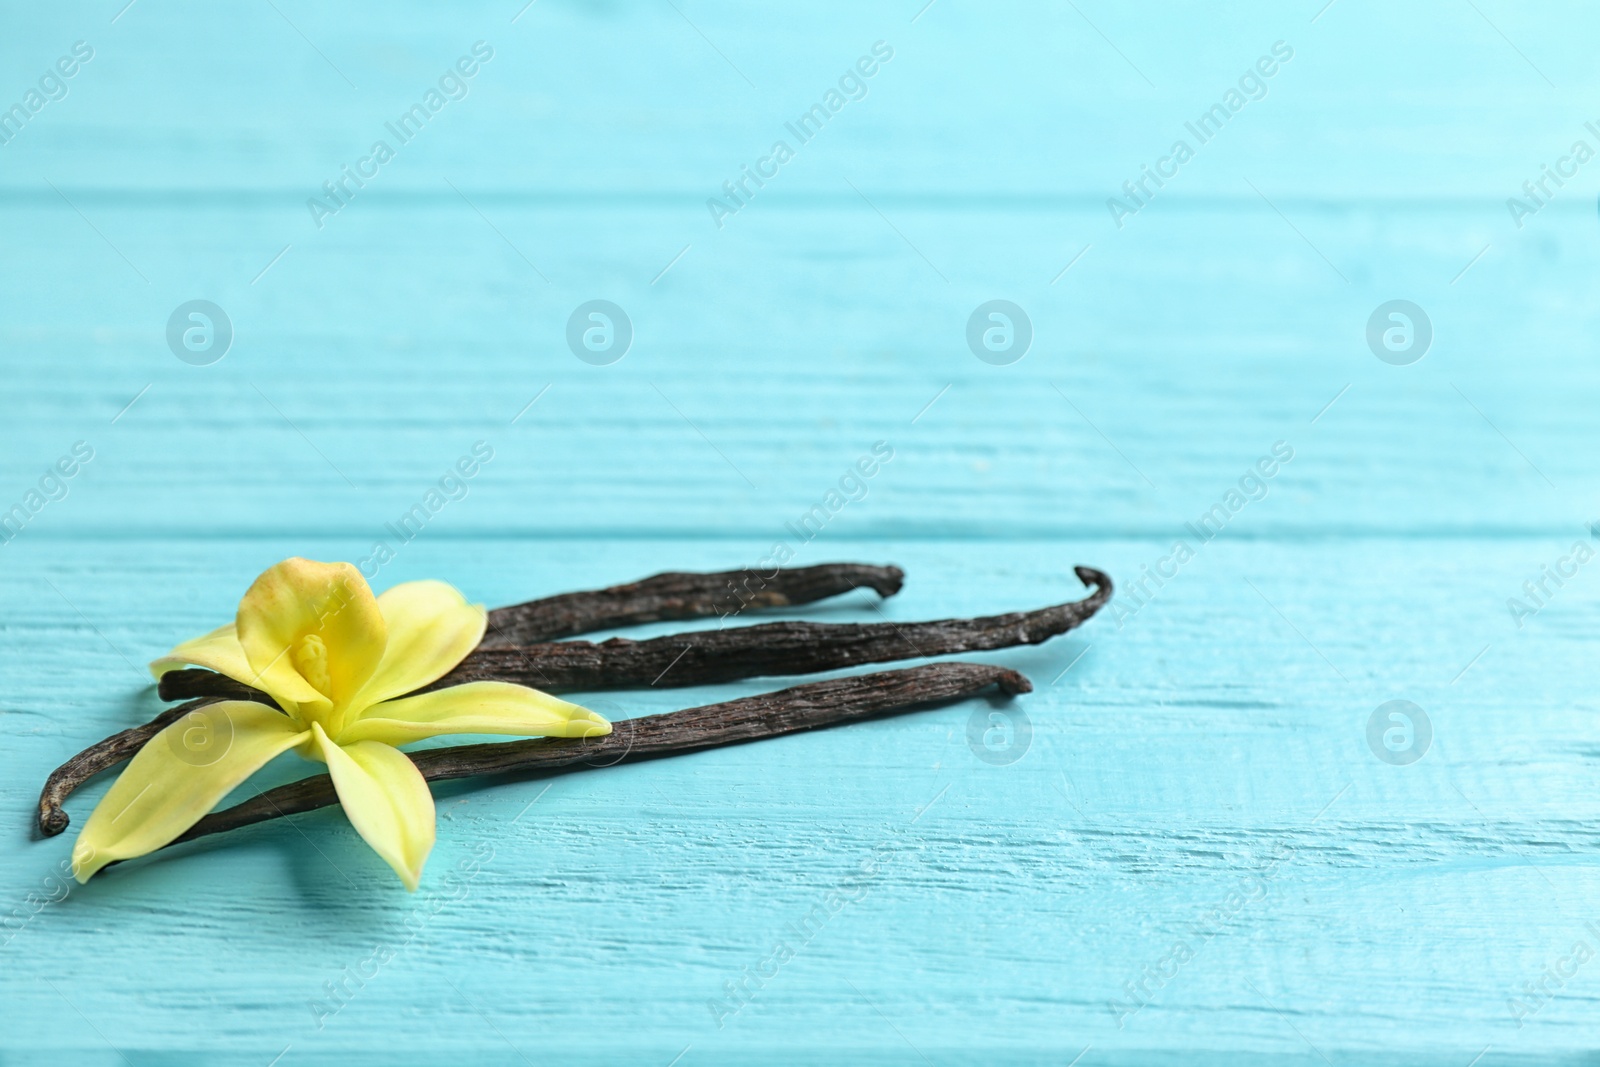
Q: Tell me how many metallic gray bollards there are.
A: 0